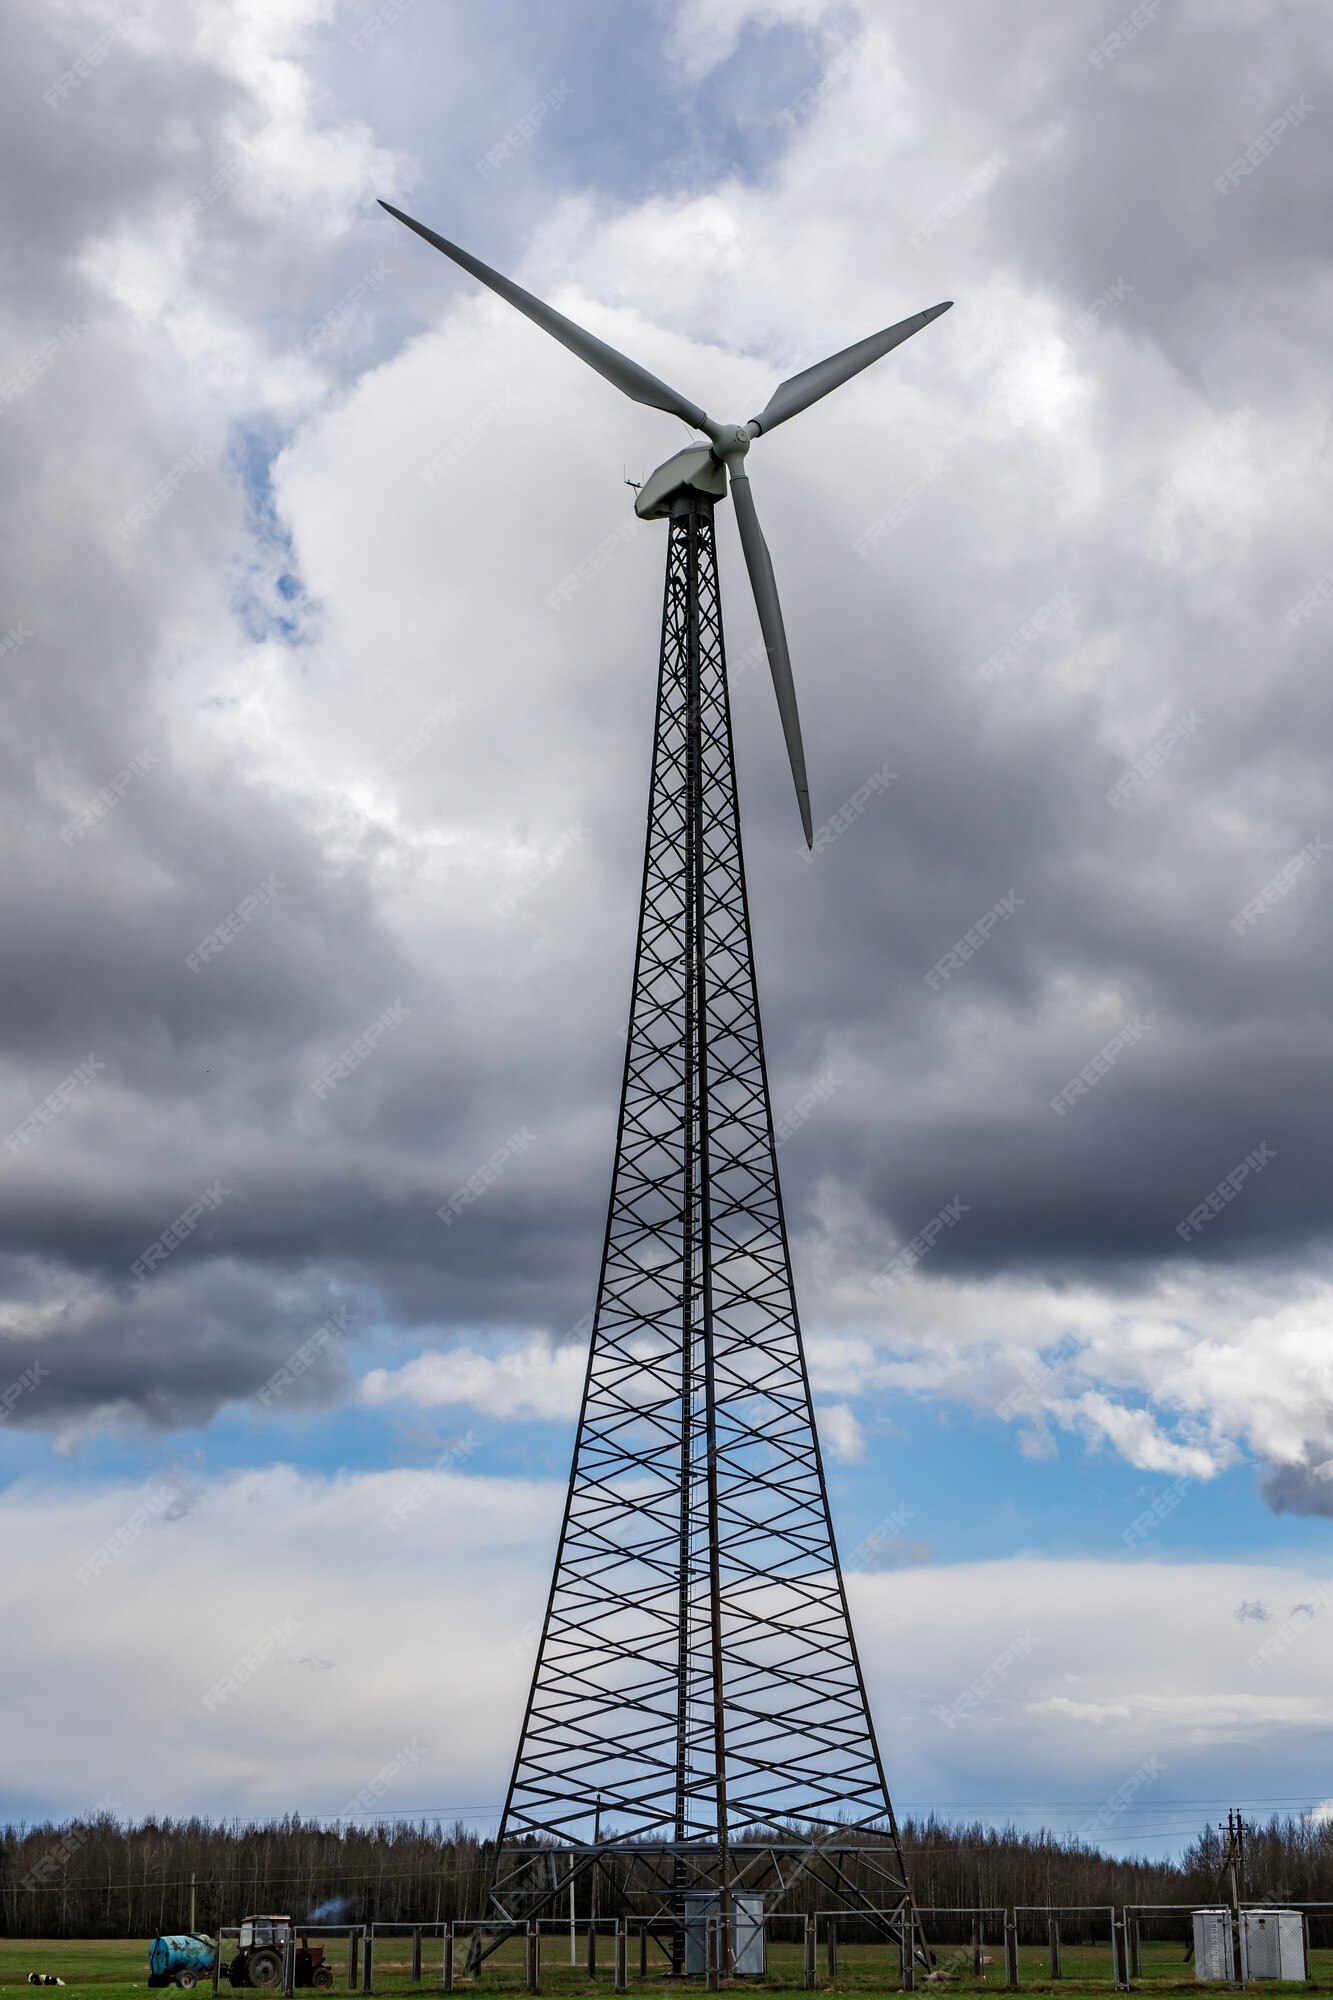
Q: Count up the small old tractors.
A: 1